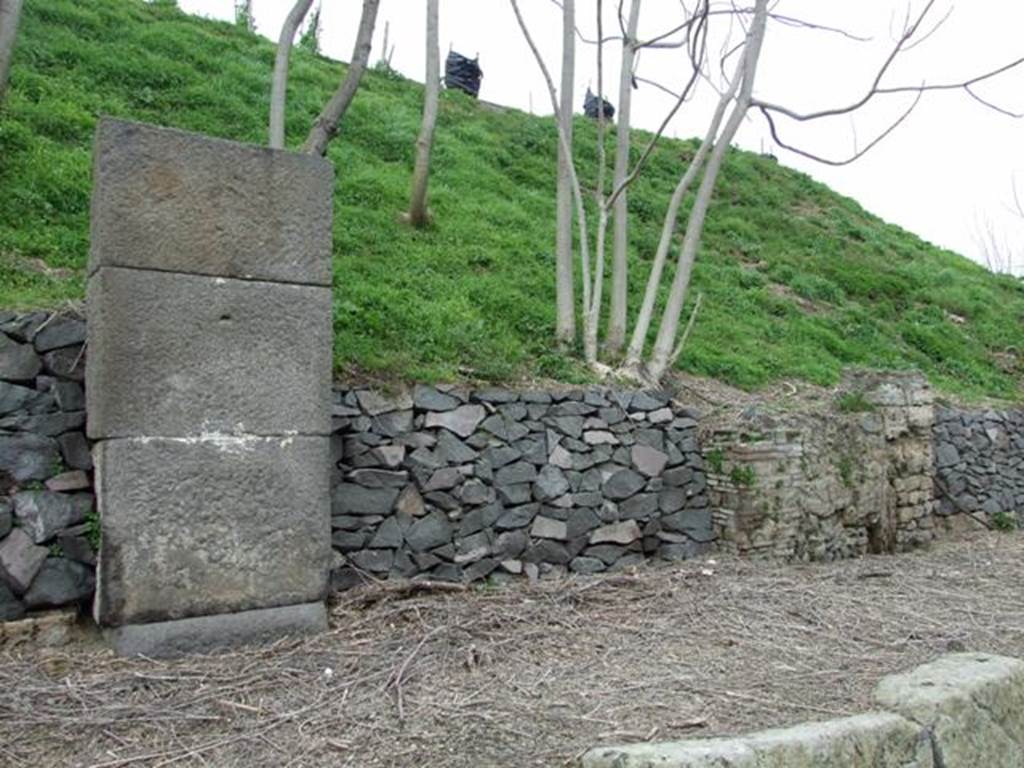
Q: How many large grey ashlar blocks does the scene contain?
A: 3